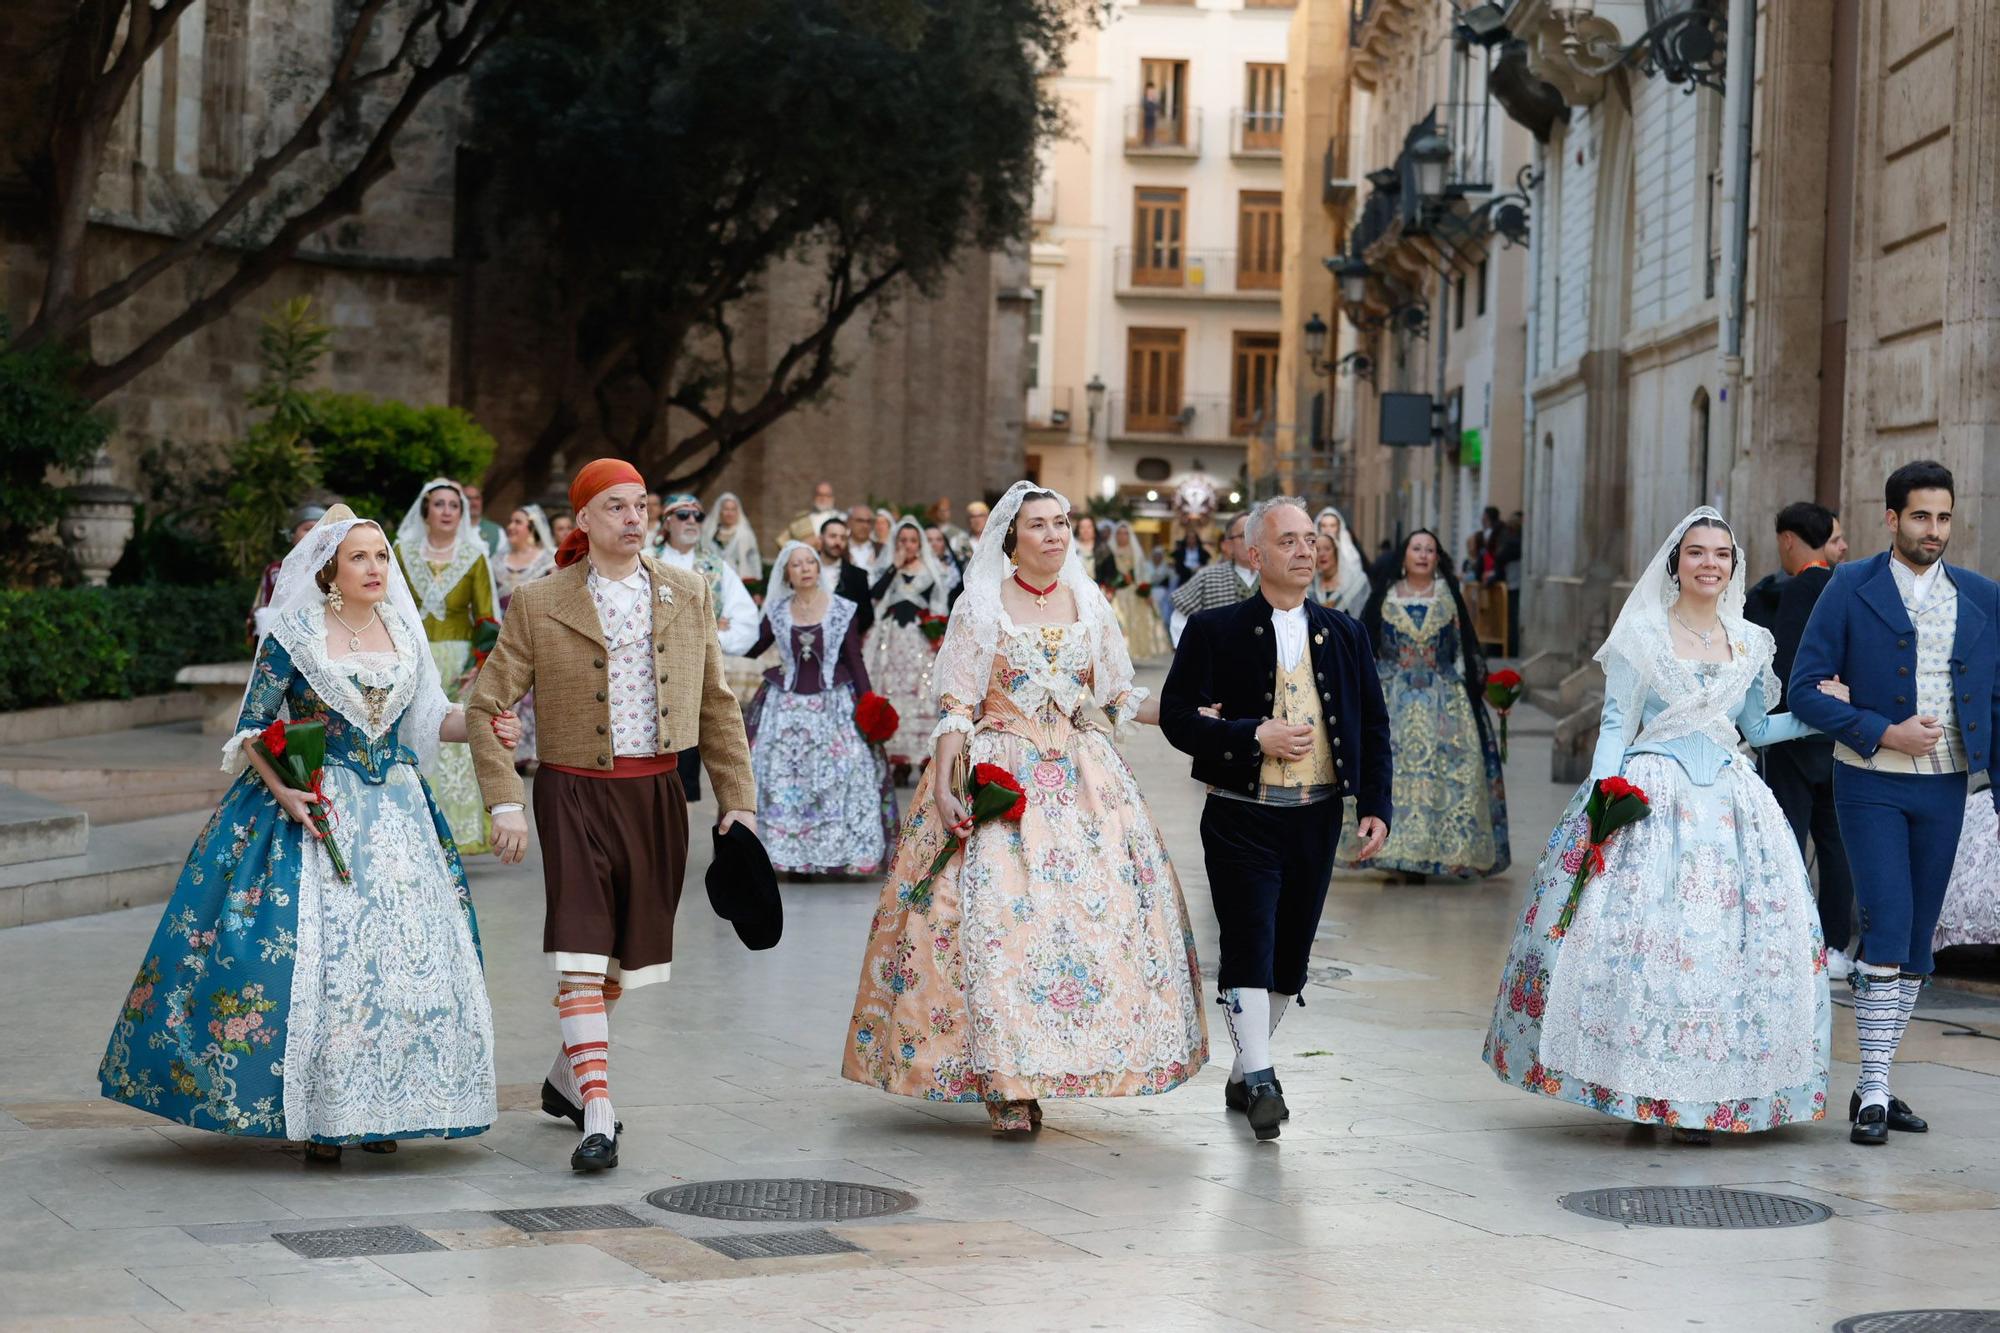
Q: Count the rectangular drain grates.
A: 3